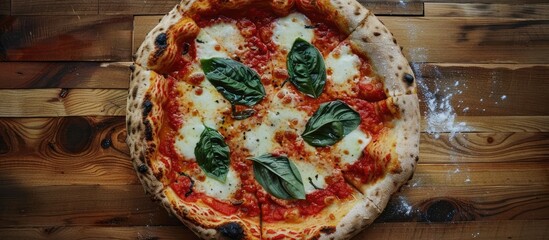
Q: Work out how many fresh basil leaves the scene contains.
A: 5